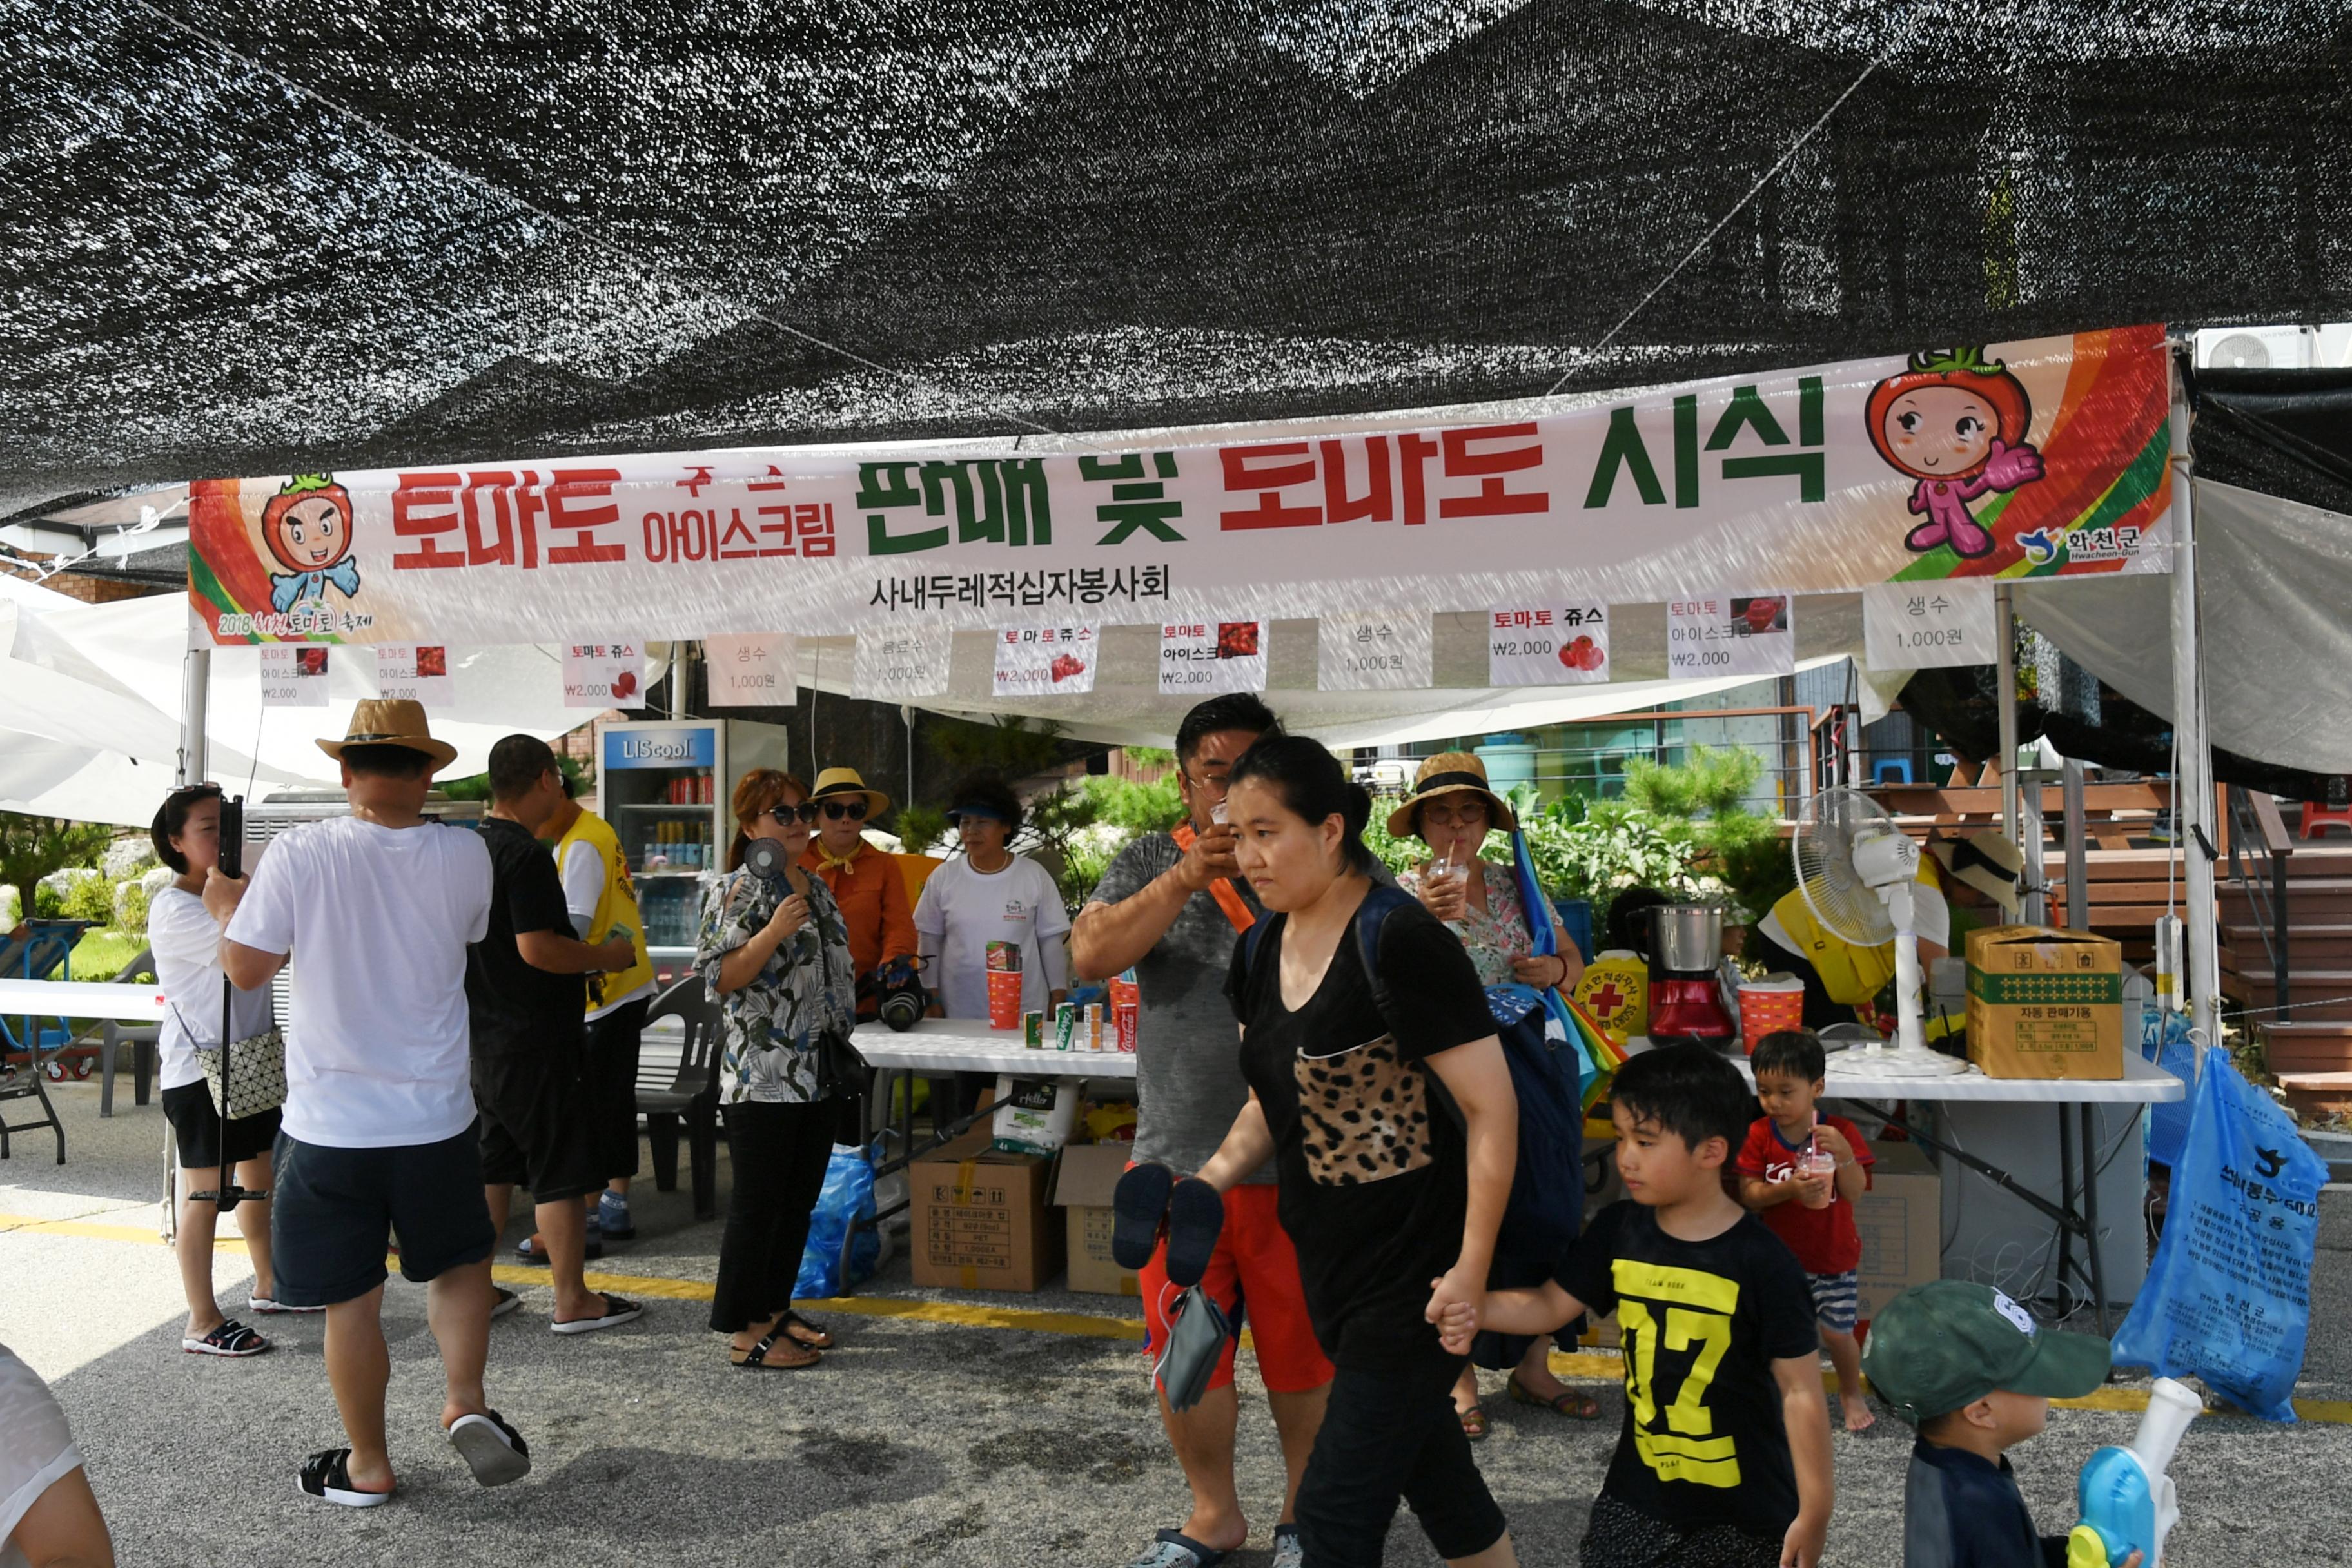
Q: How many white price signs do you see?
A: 11